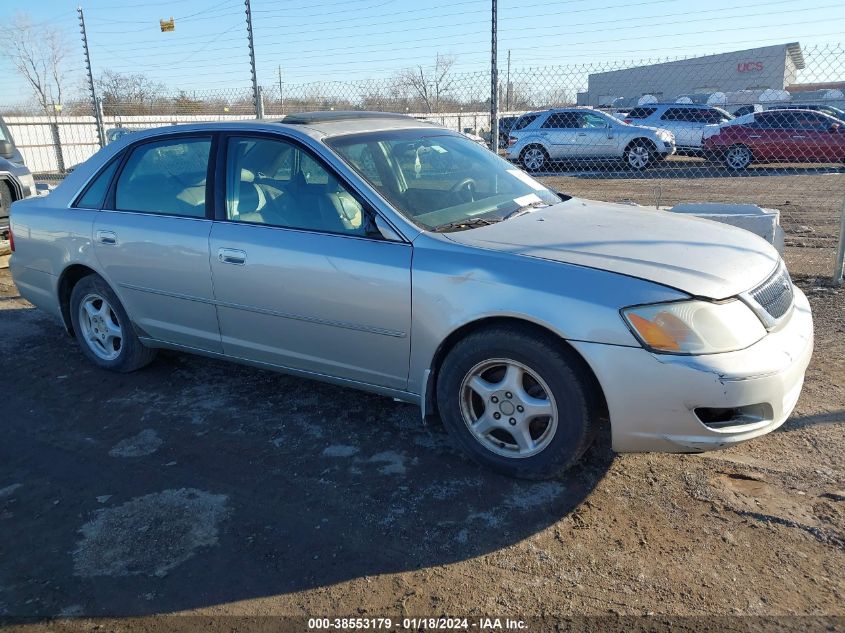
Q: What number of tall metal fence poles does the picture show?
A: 3